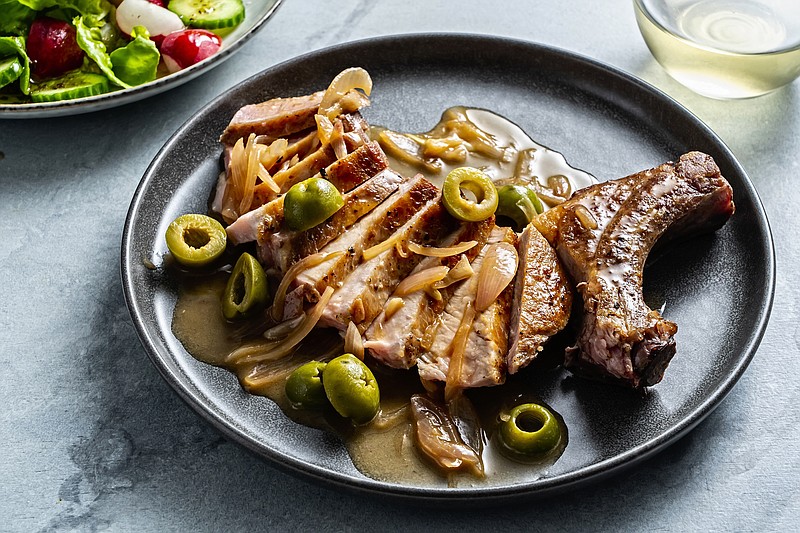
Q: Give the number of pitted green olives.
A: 8